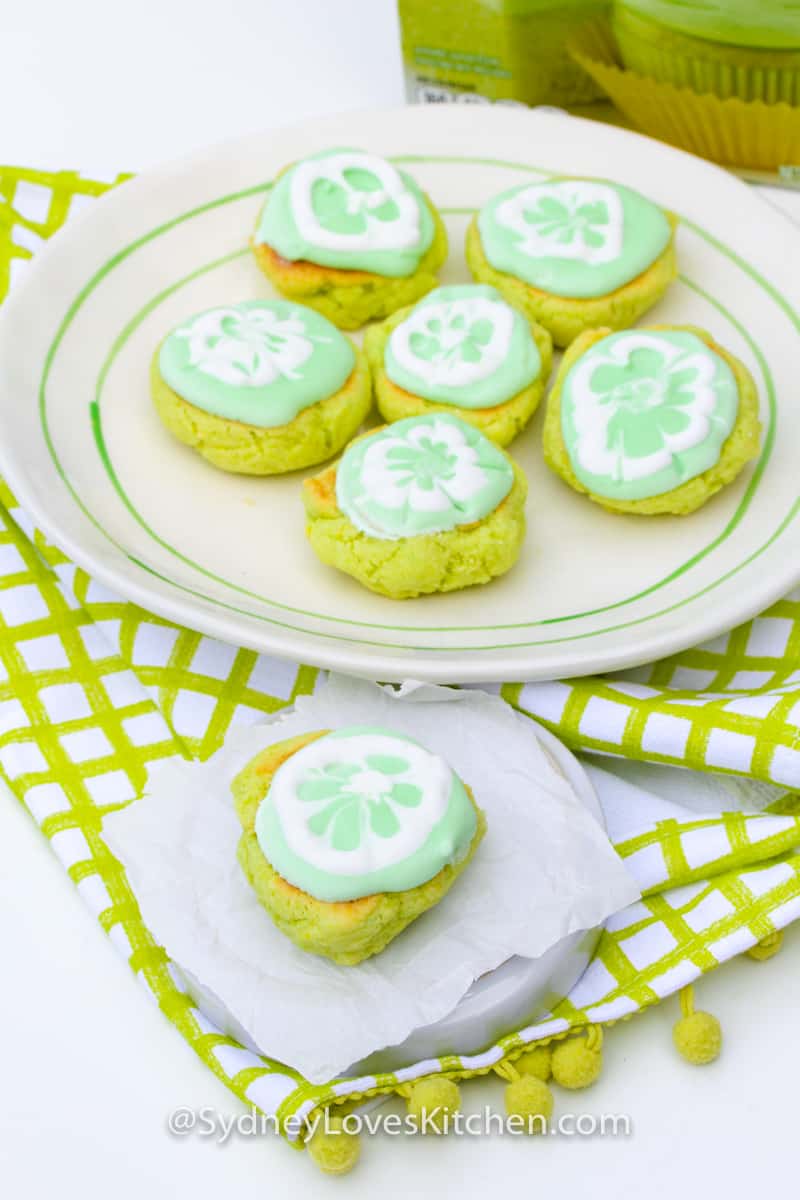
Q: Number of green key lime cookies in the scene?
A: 7